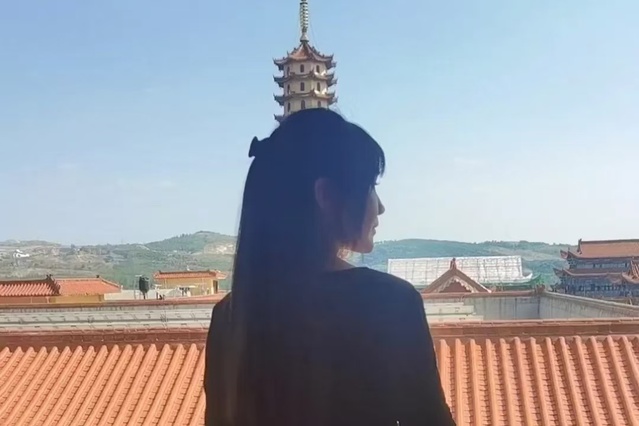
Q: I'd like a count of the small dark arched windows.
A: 9